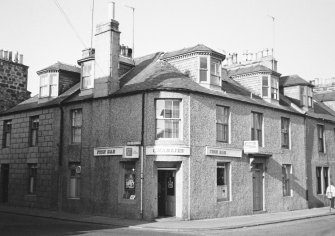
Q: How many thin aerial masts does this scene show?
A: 3